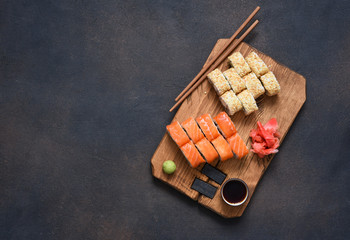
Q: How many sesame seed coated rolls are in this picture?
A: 8